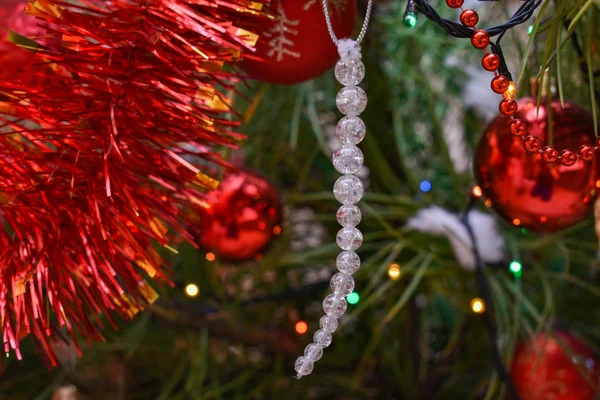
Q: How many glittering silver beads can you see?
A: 14